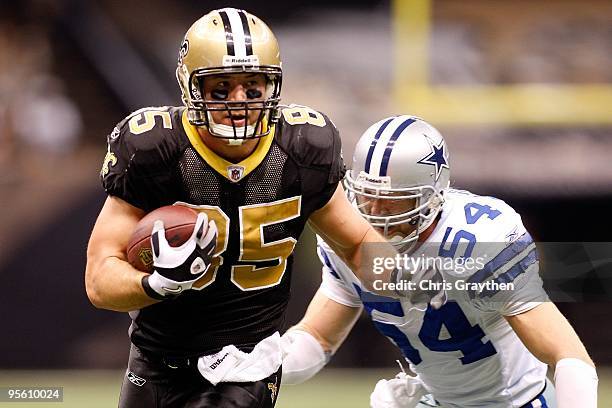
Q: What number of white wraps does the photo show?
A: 2